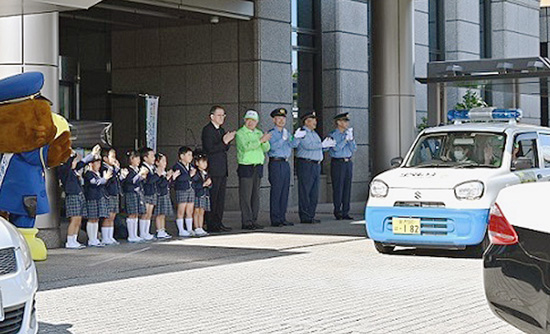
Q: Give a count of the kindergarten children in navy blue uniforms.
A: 8